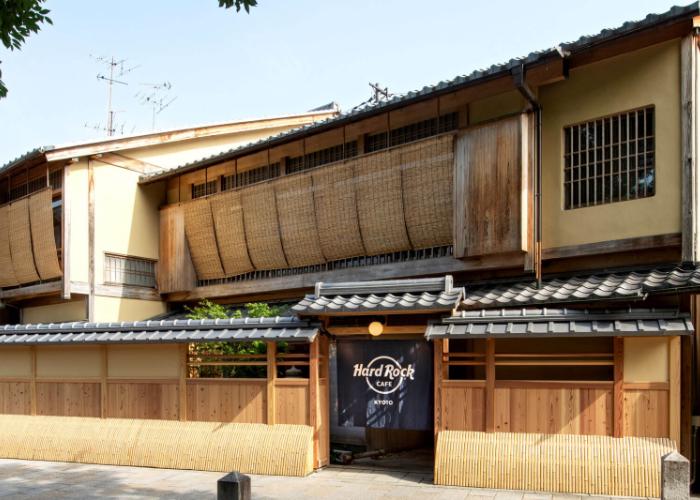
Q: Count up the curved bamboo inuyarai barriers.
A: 2